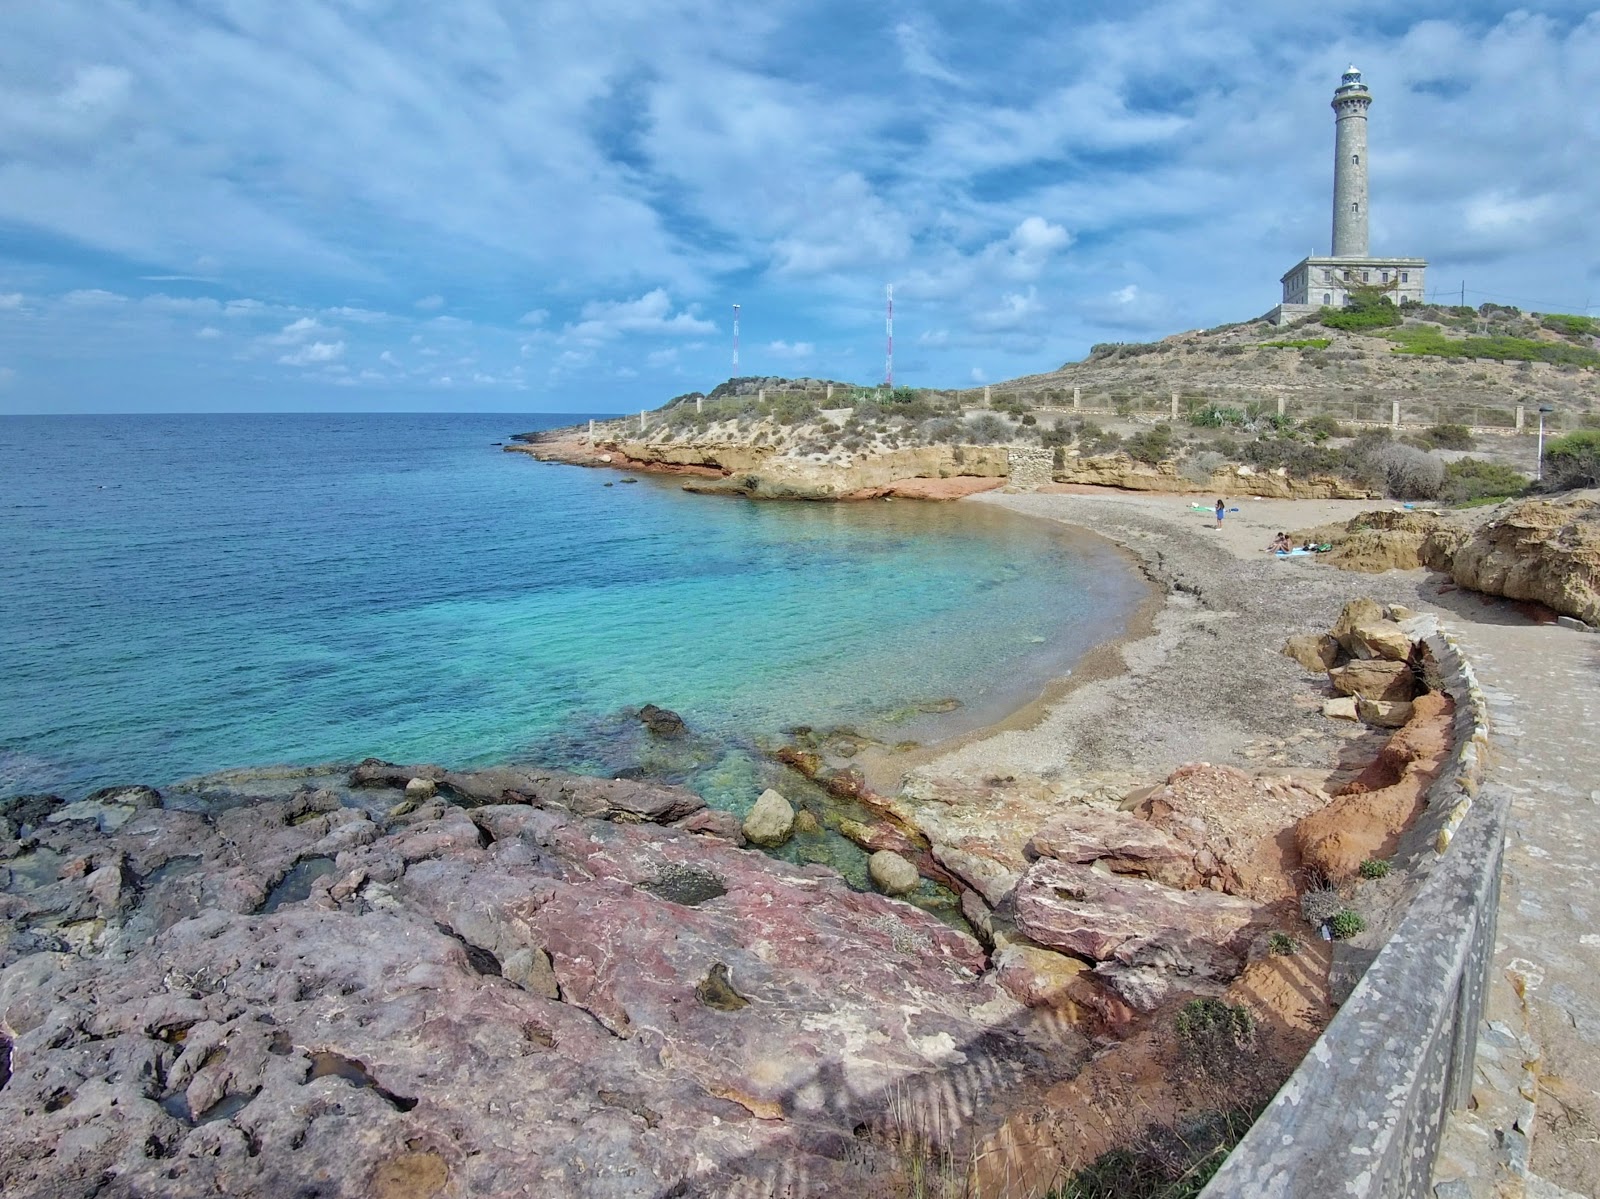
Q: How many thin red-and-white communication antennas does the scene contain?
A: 2